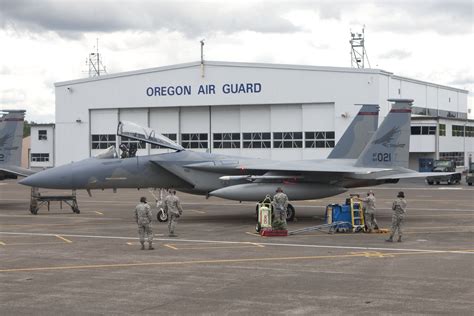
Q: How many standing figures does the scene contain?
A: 5